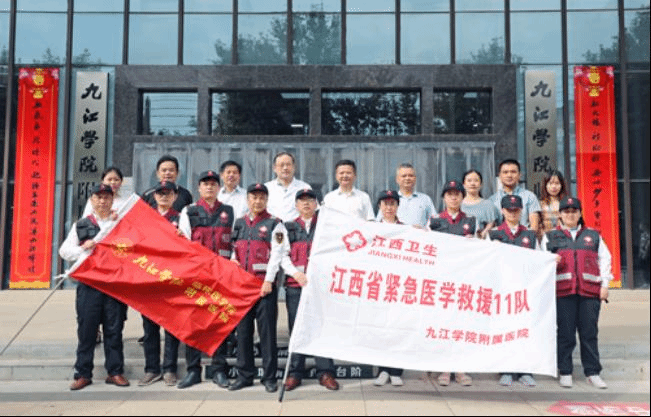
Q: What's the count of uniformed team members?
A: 9